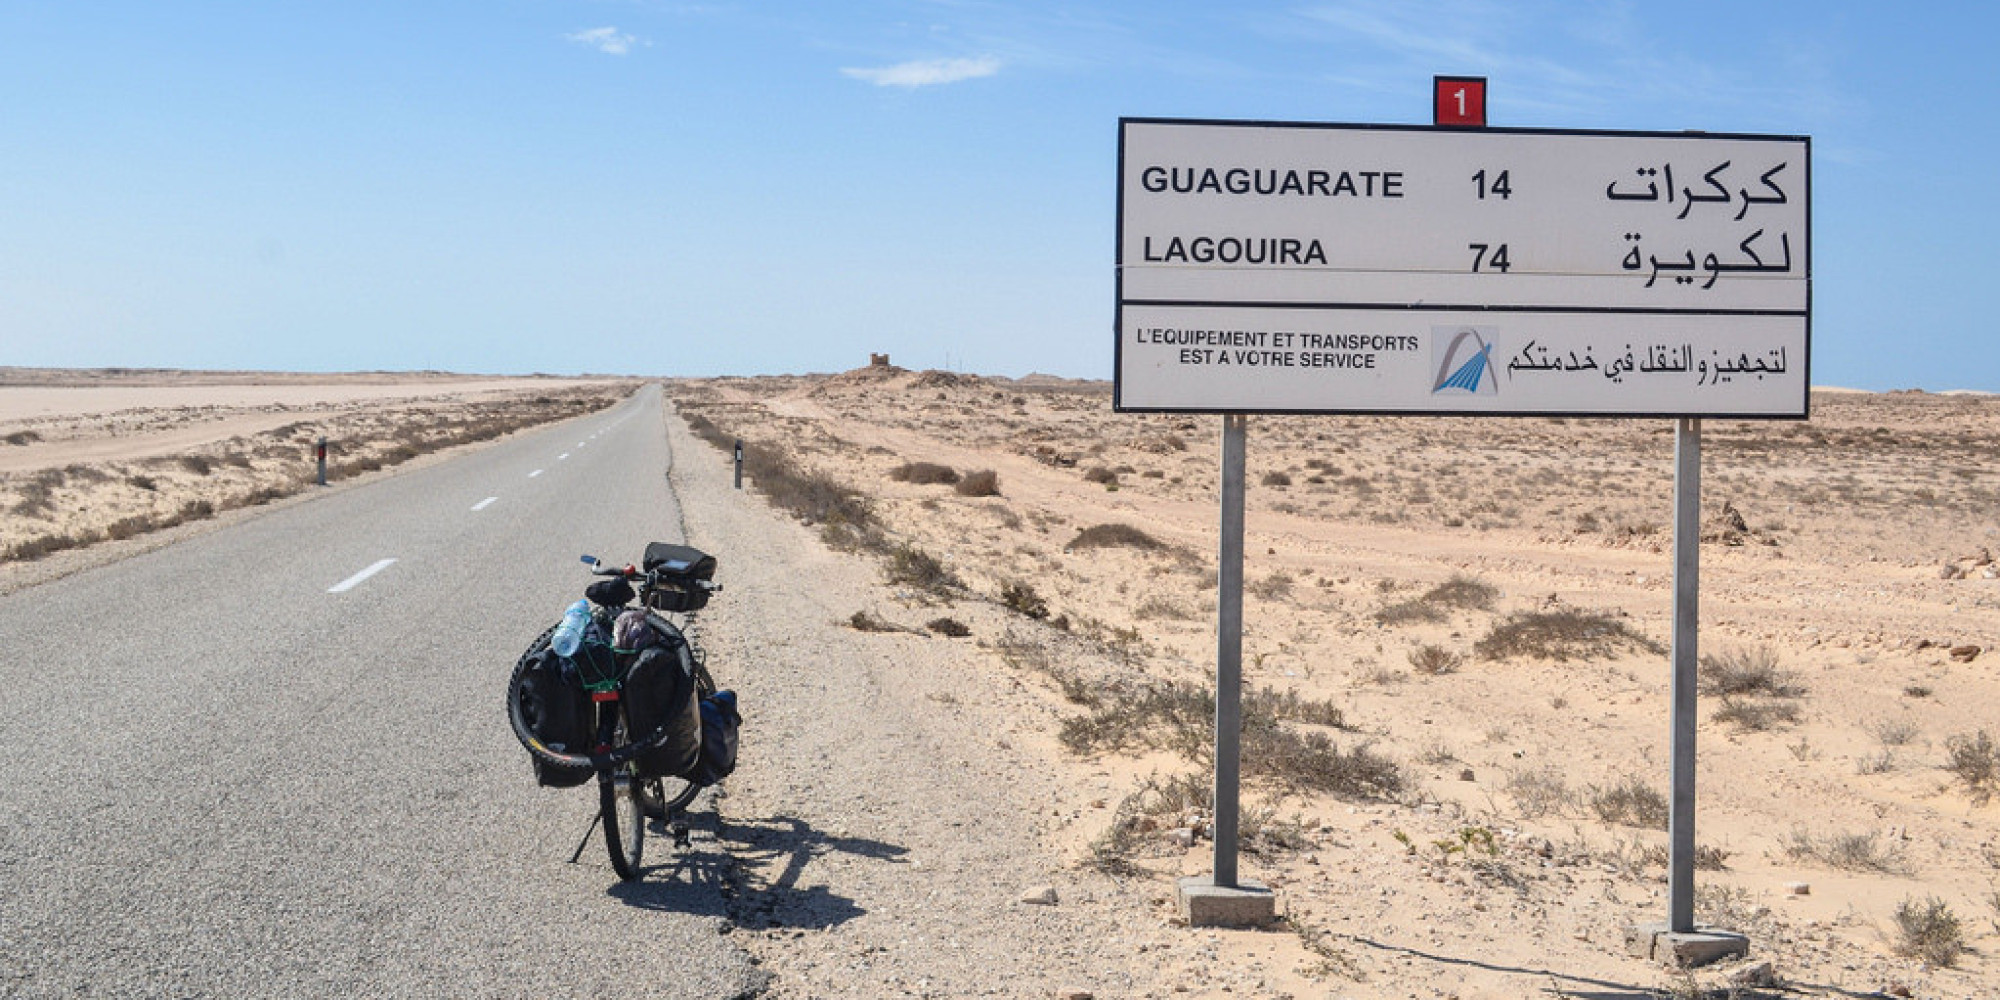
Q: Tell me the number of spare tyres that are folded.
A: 1